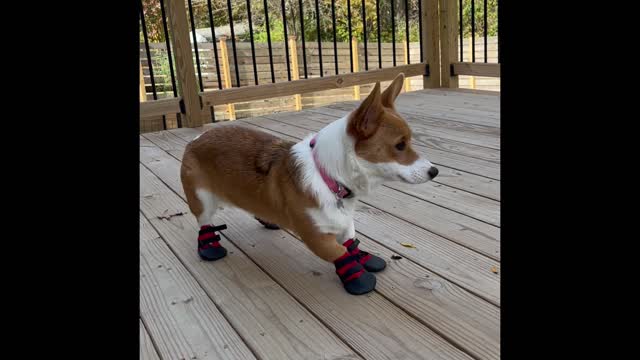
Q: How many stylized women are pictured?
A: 0